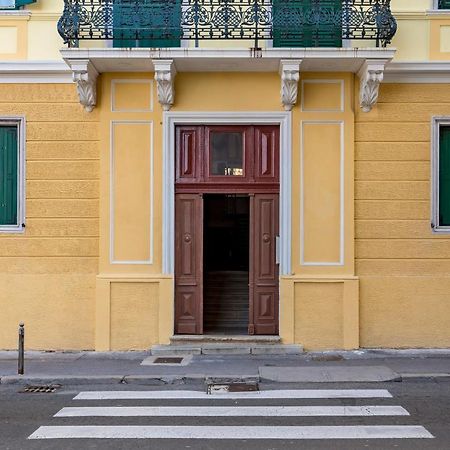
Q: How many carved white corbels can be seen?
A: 4